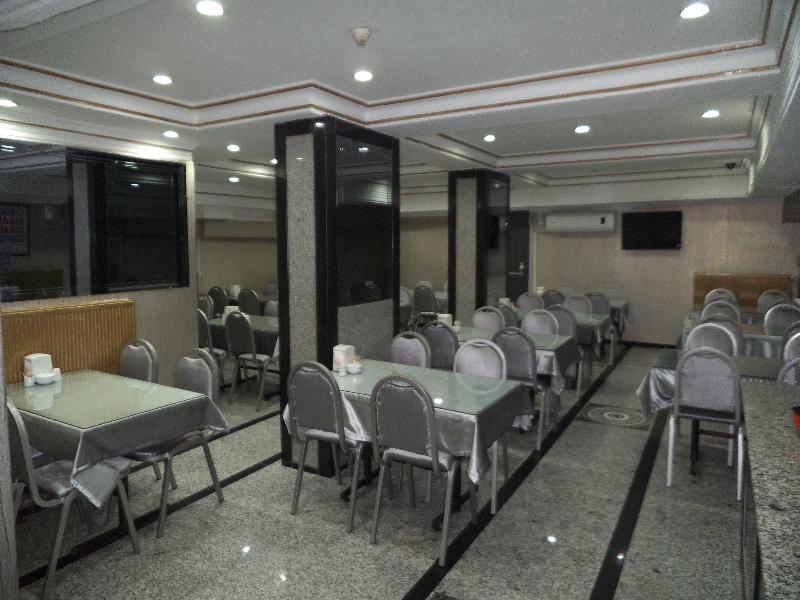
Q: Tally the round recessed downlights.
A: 12